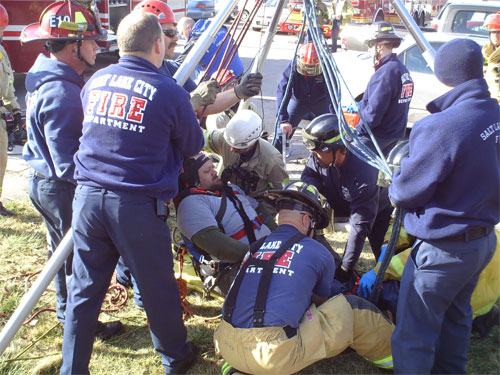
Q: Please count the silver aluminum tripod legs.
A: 3